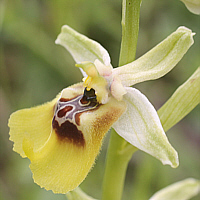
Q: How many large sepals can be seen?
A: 3